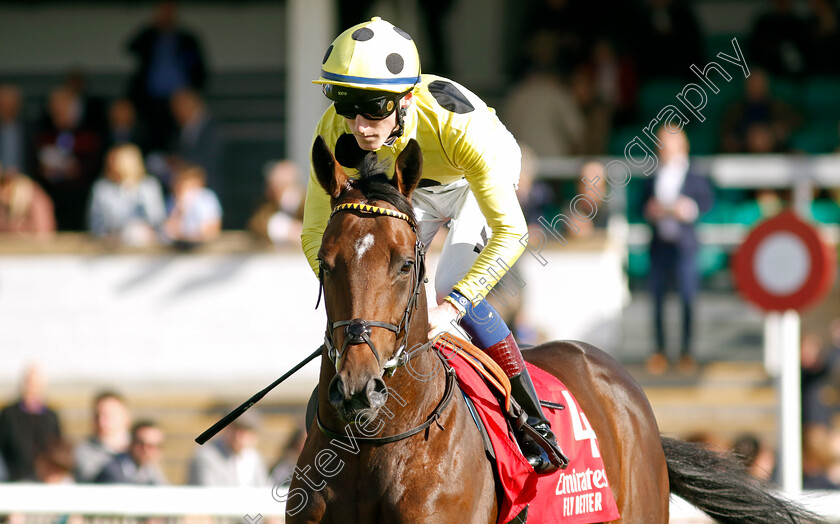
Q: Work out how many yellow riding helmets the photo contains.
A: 1